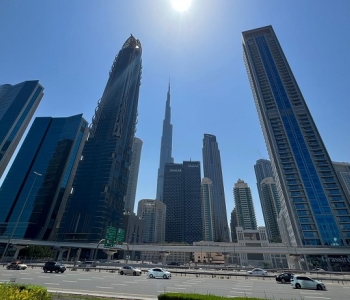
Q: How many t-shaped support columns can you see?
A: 6